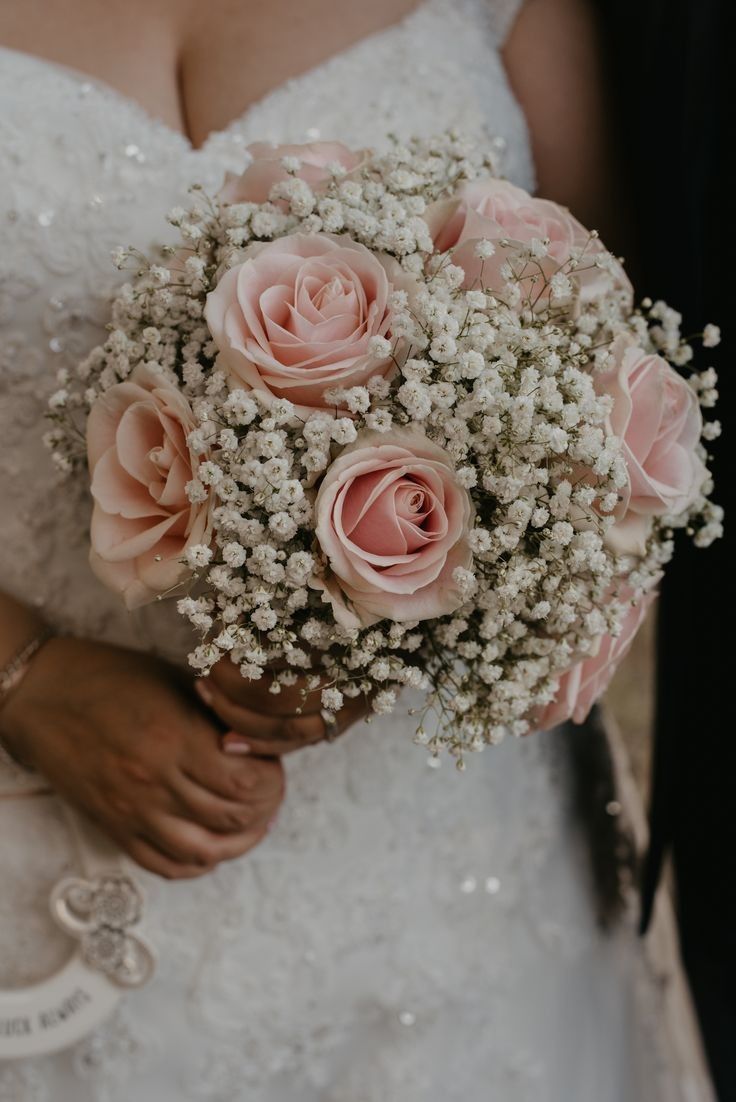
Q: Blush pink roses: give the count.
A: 7